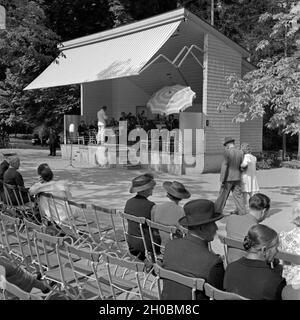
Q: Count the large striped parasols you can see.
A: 1